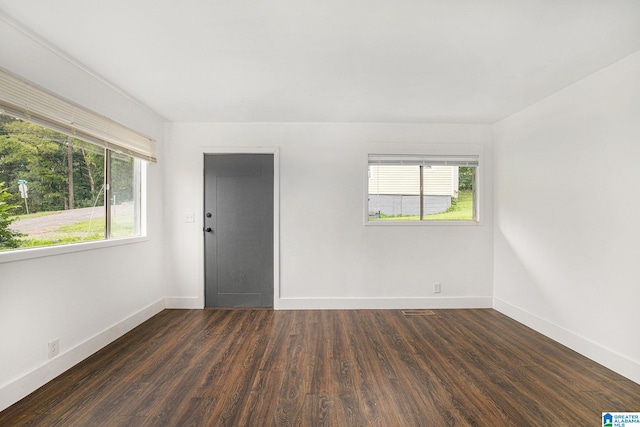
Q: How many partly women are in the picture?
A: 0